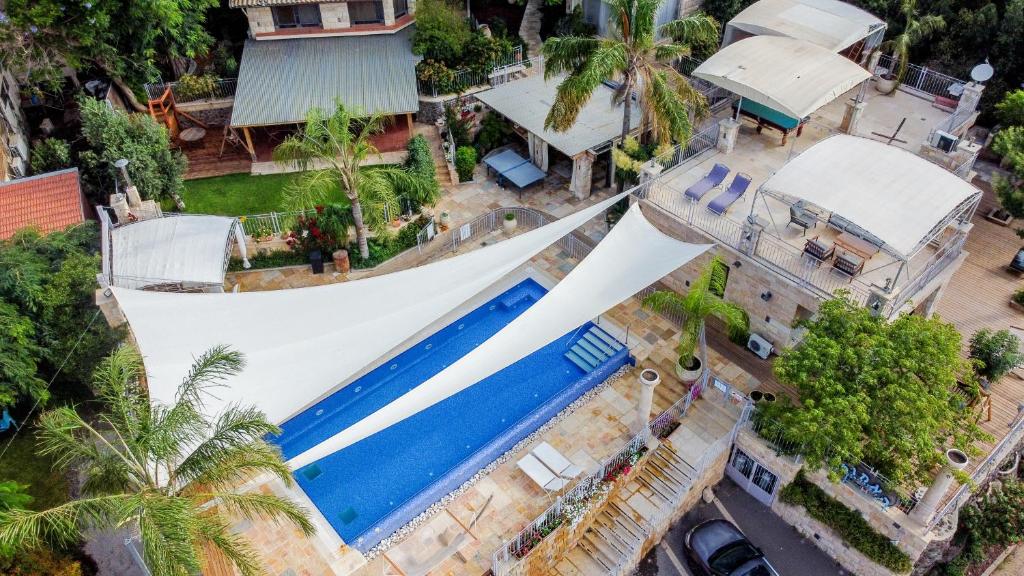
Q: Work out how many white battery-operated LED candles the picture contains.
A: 0